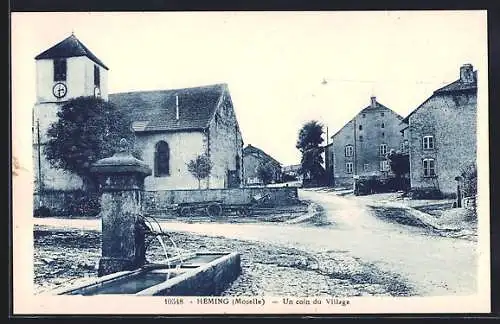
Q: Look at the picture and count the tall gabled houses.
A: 2